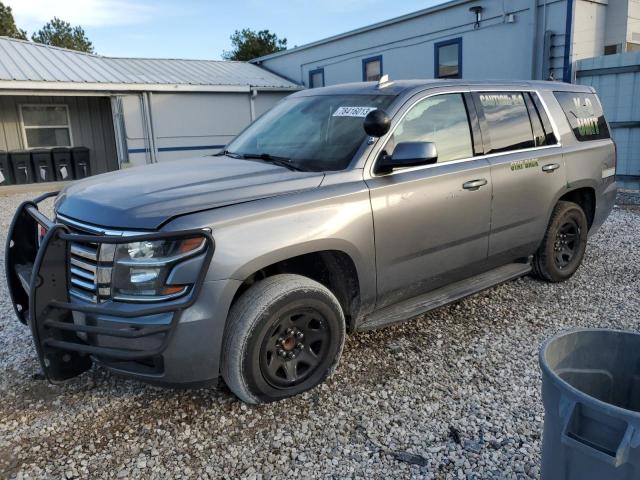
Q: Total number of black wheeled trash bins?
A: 5